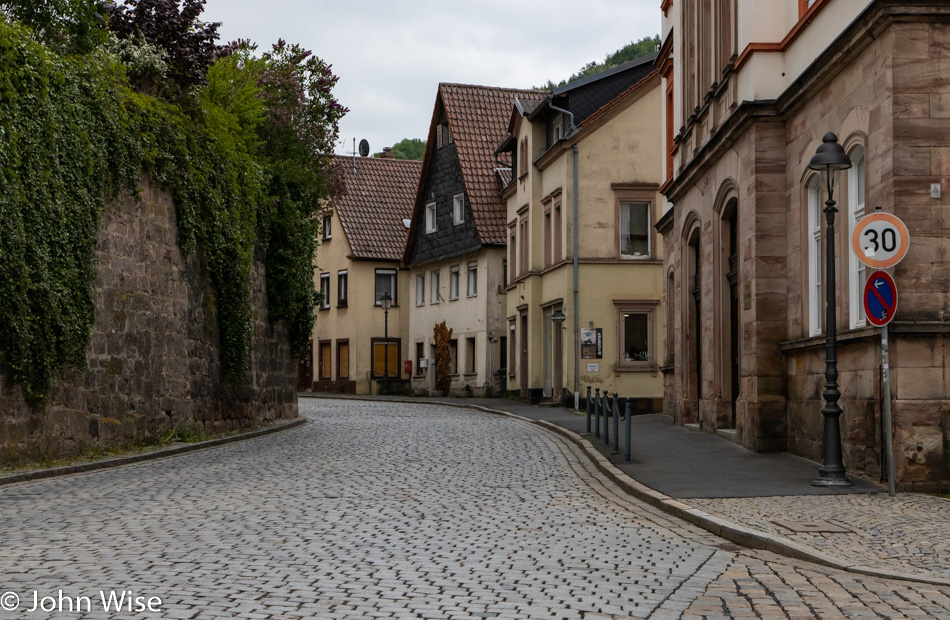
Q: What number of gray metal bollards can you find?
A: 5